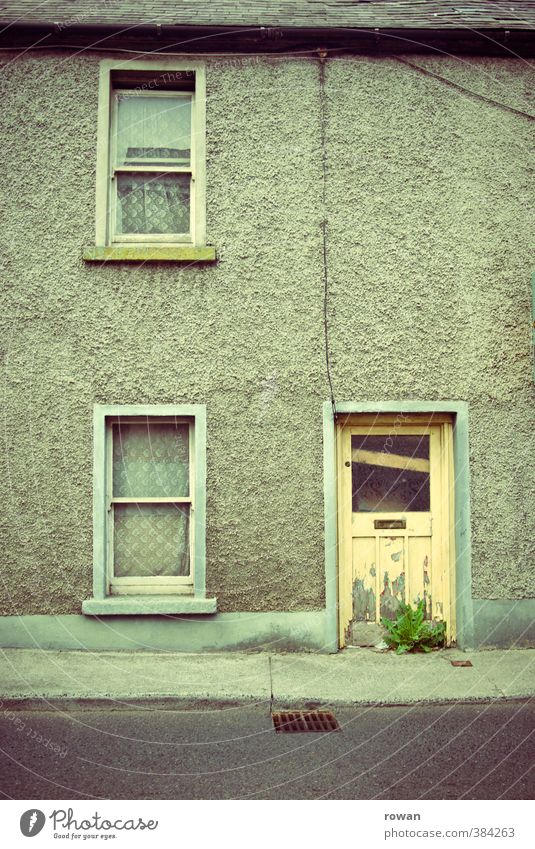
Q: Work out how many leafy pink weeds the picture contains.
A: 0